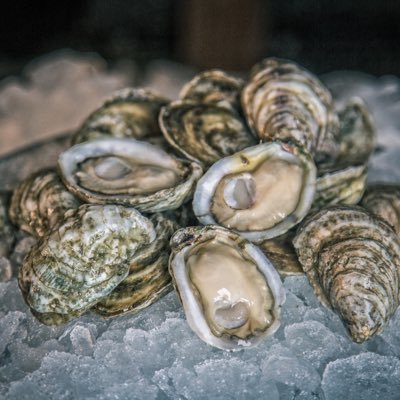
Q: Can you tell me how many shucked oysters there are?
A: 3